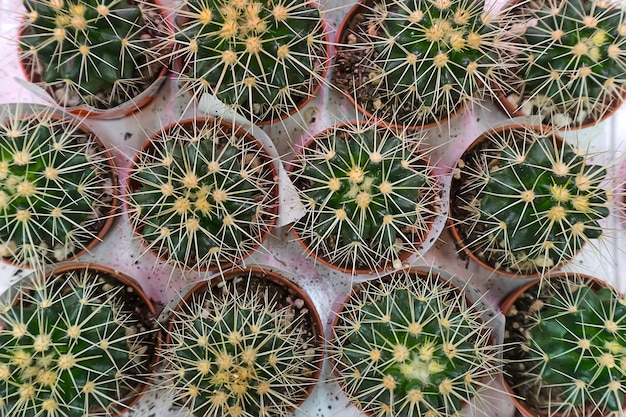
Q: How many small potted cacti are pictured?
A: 12